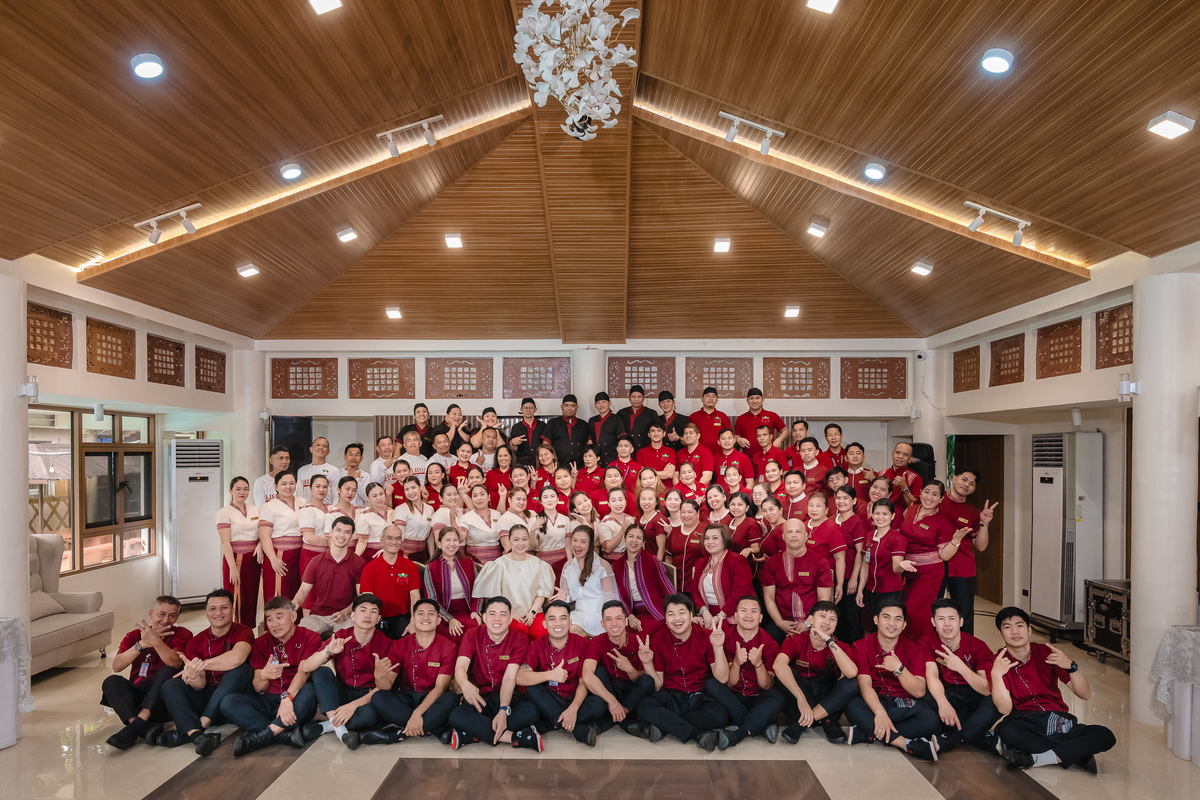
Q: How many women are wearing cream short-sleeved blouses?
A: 12